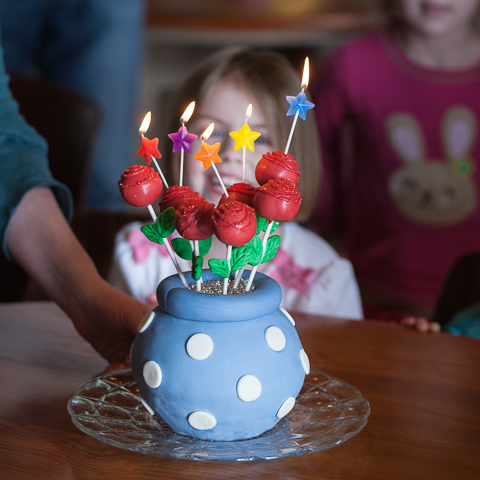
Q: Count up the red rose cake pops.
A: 7